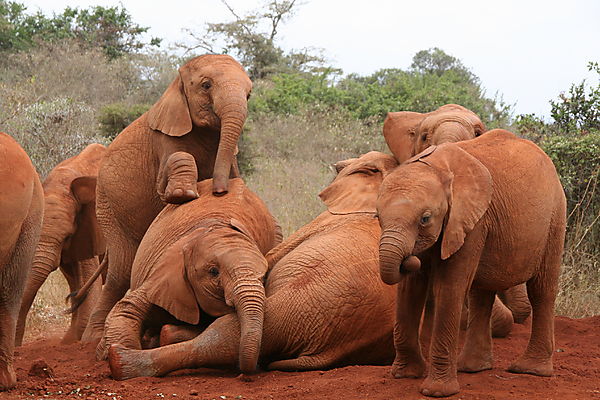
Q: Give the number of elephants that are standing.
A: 5